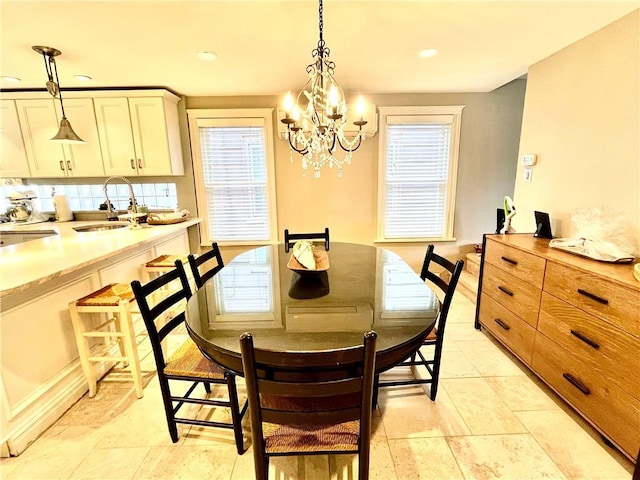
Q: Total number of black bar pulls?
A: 6